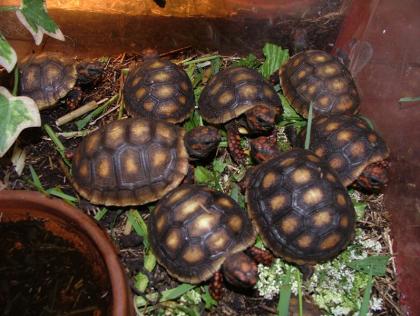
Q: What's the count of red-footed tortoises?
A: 8